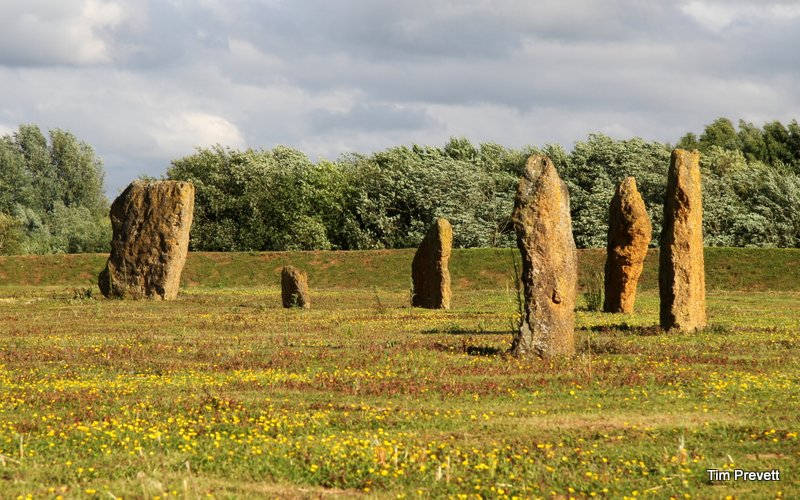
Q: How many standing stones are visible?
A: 6